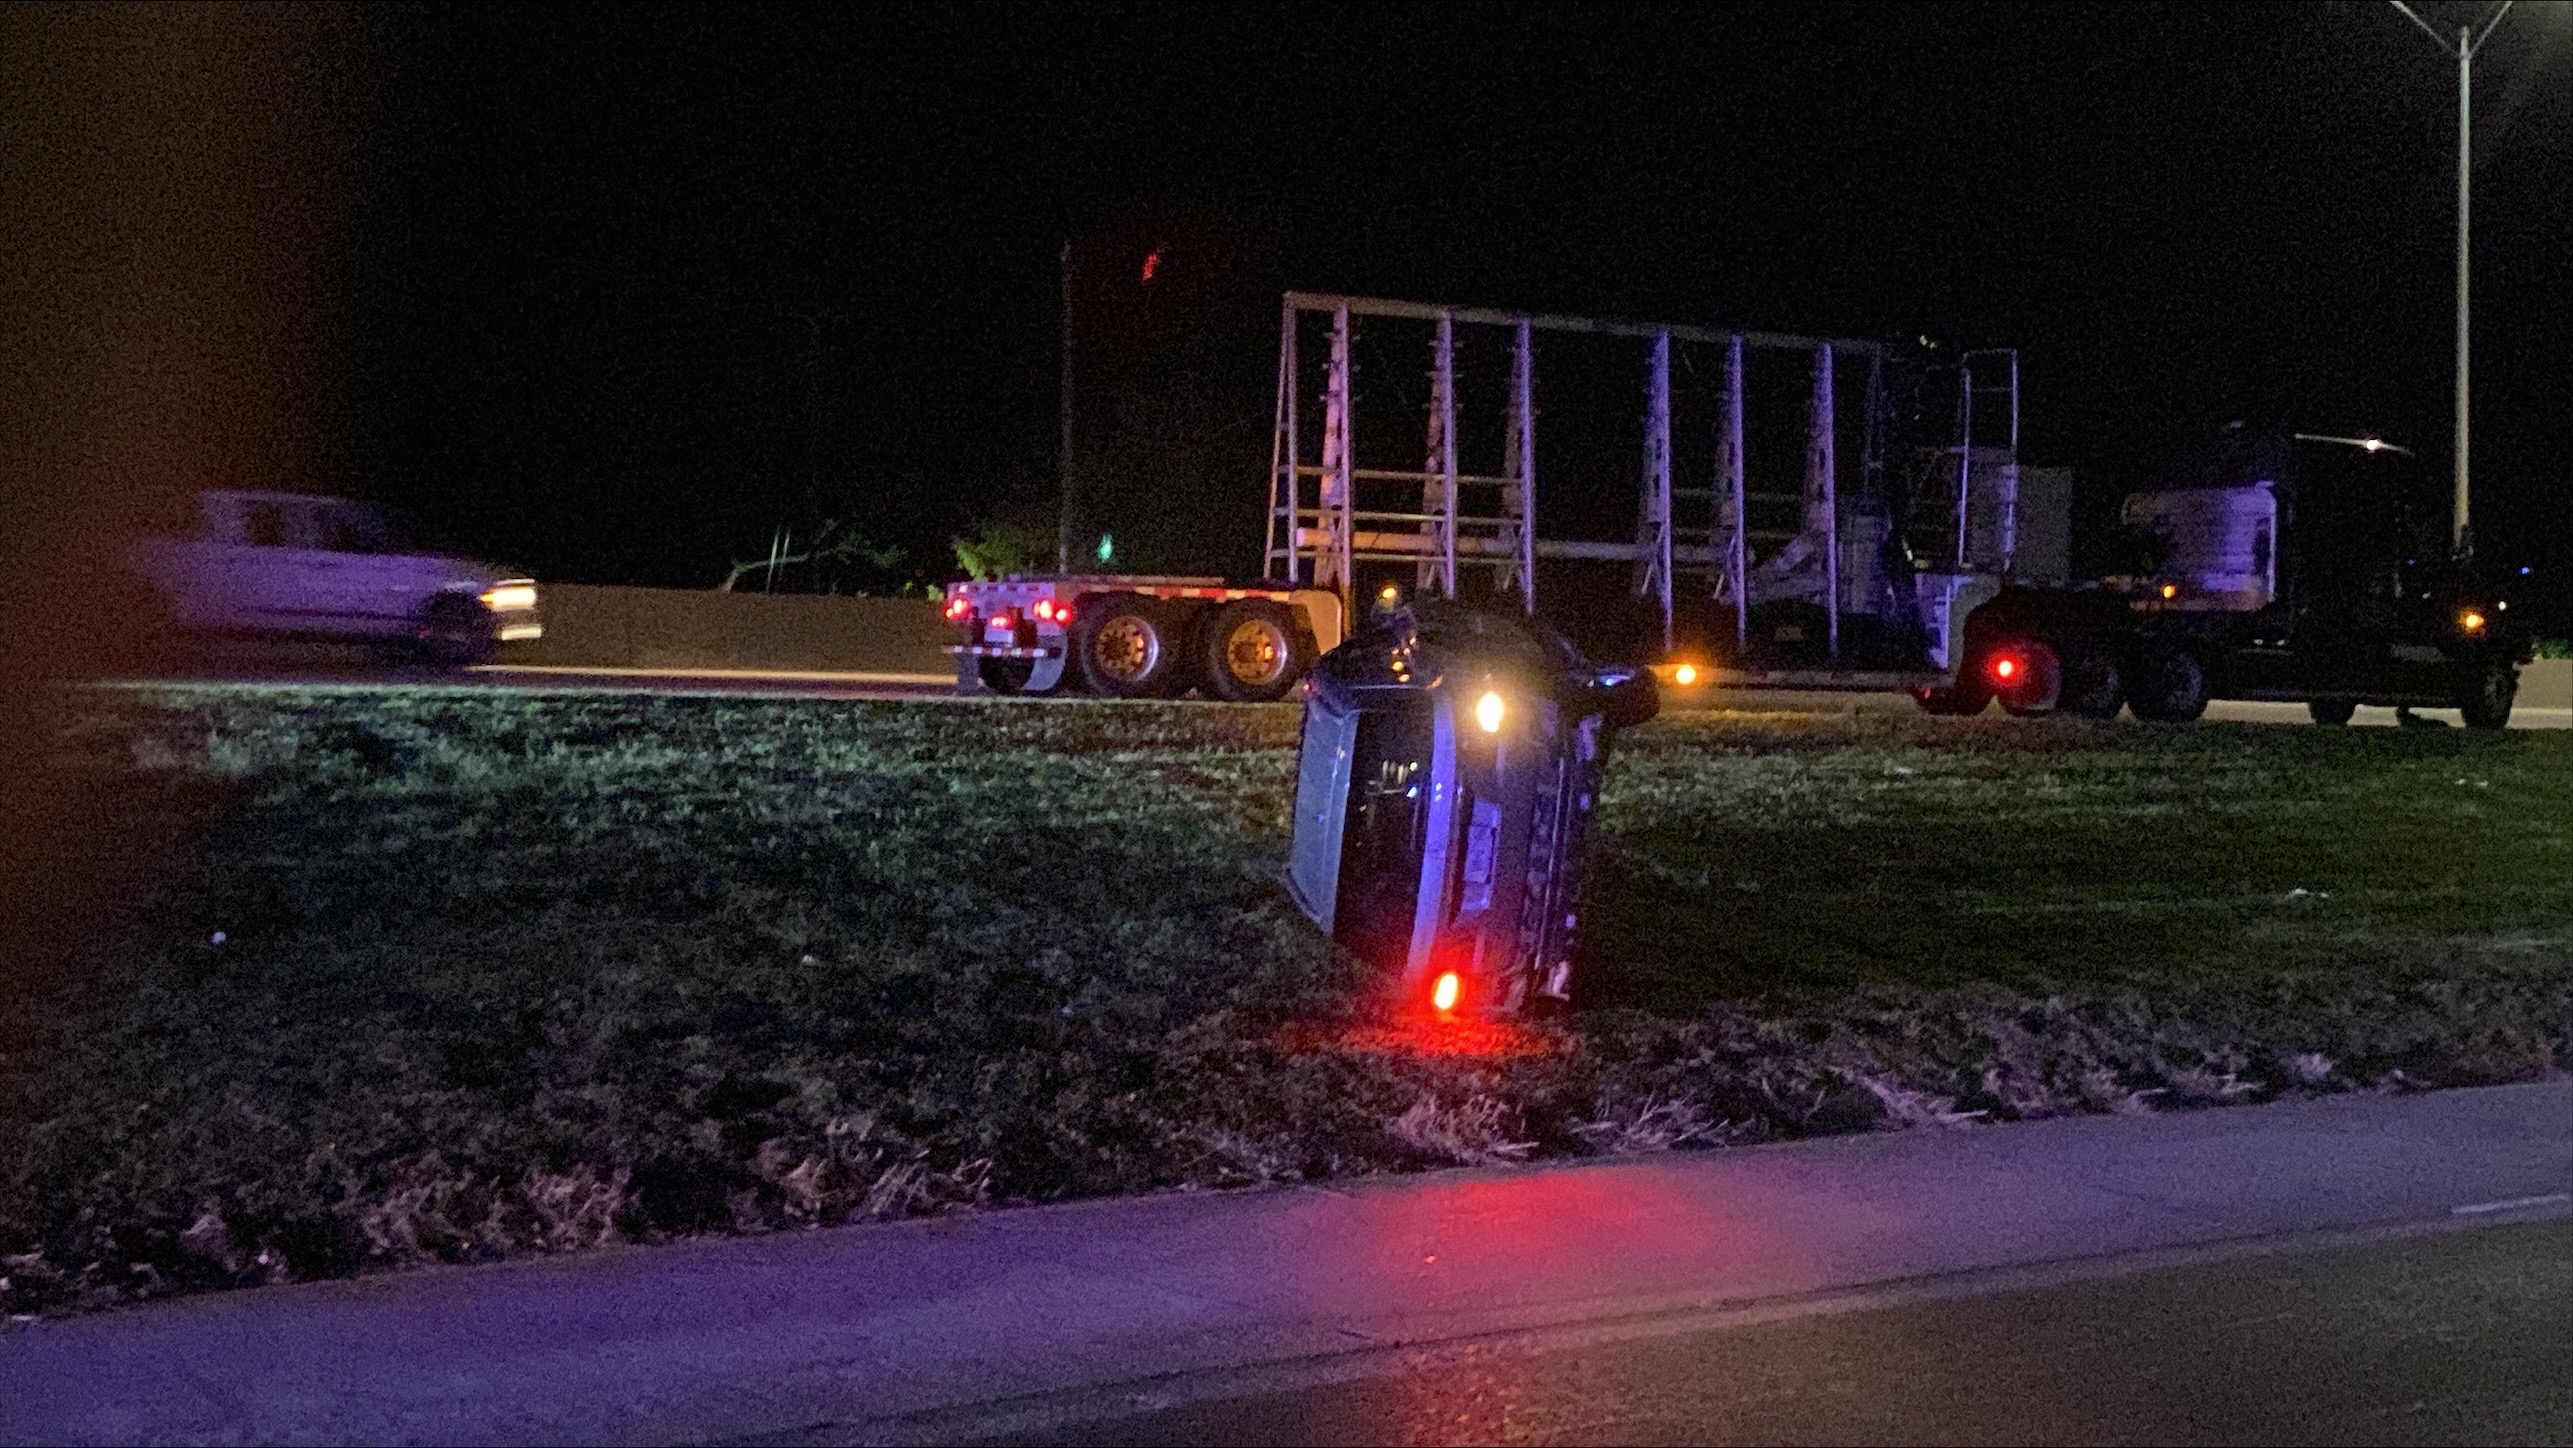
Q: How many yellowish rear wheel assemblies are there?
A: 2